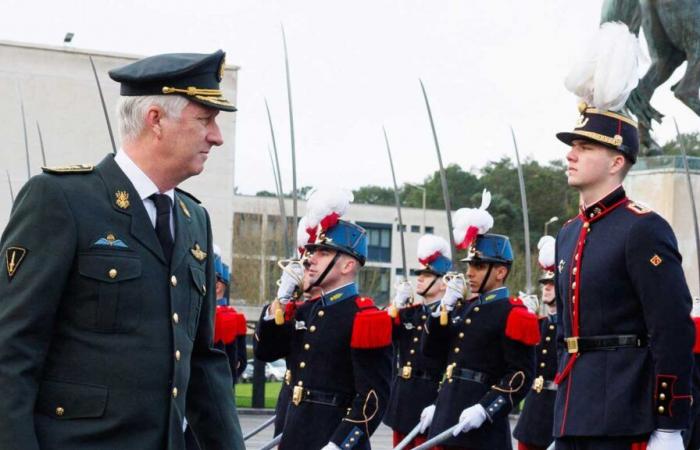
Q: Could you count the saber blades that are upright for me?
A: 11